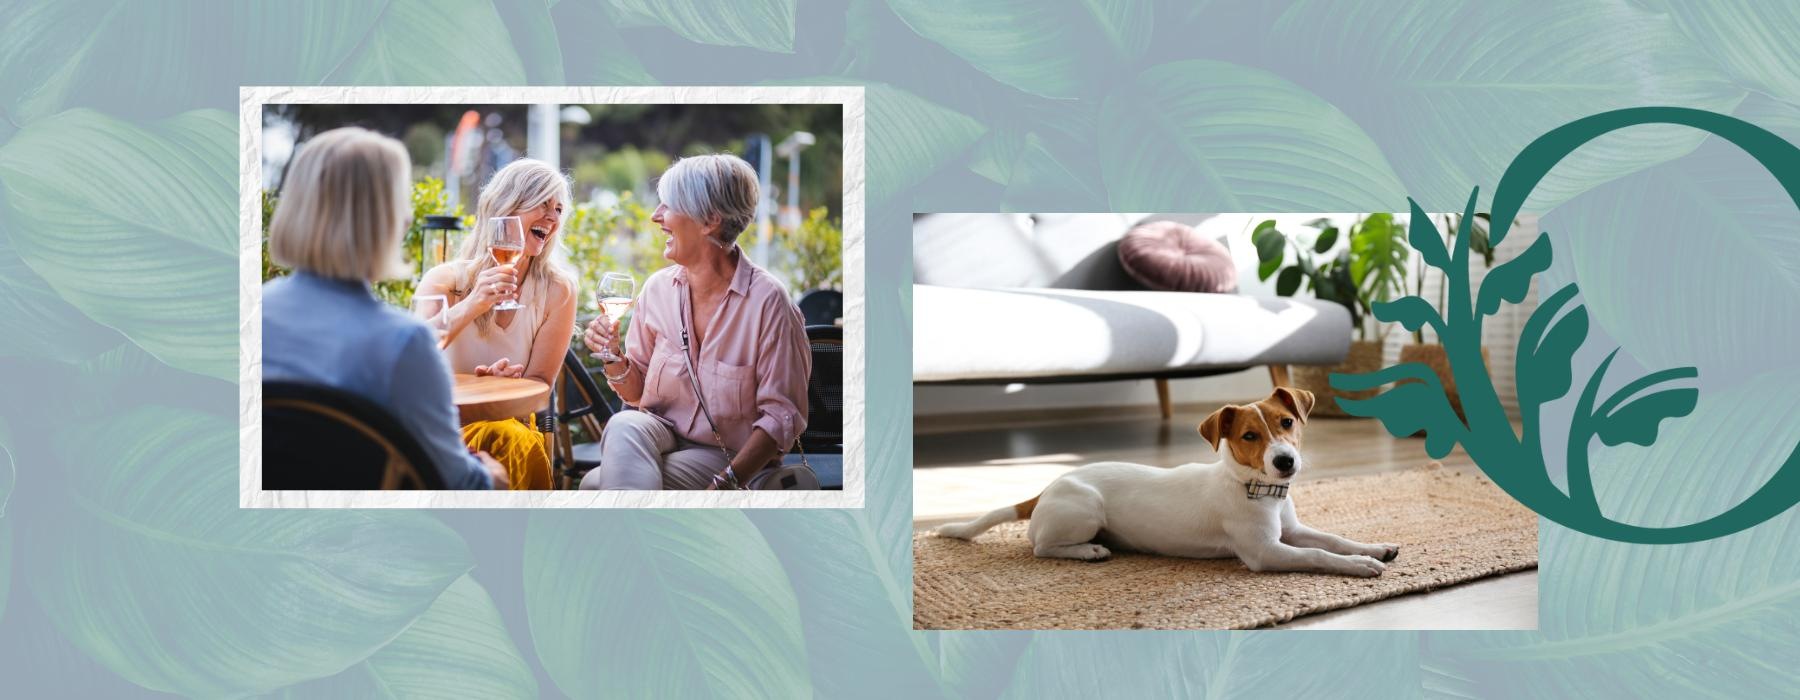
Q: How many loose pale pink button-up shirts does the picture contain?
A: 1